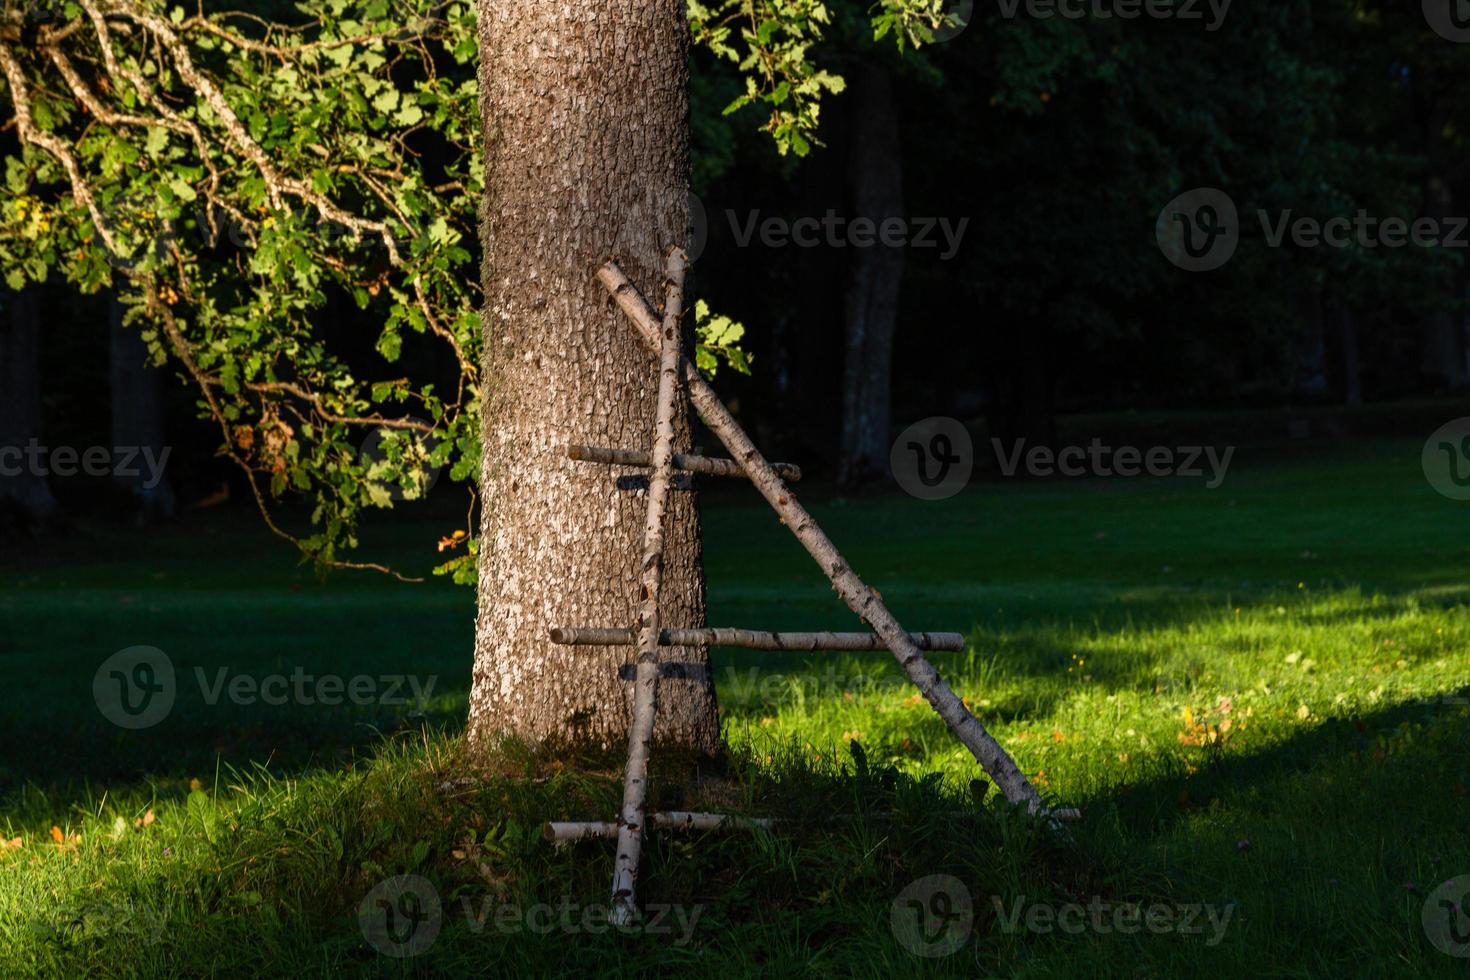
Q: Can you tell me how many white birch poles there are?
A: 5